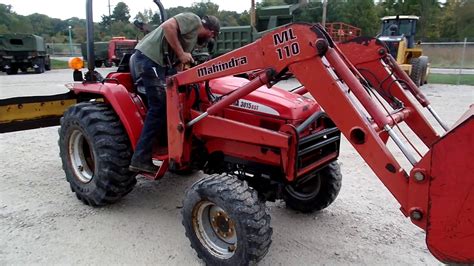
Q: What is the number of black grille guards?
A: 1